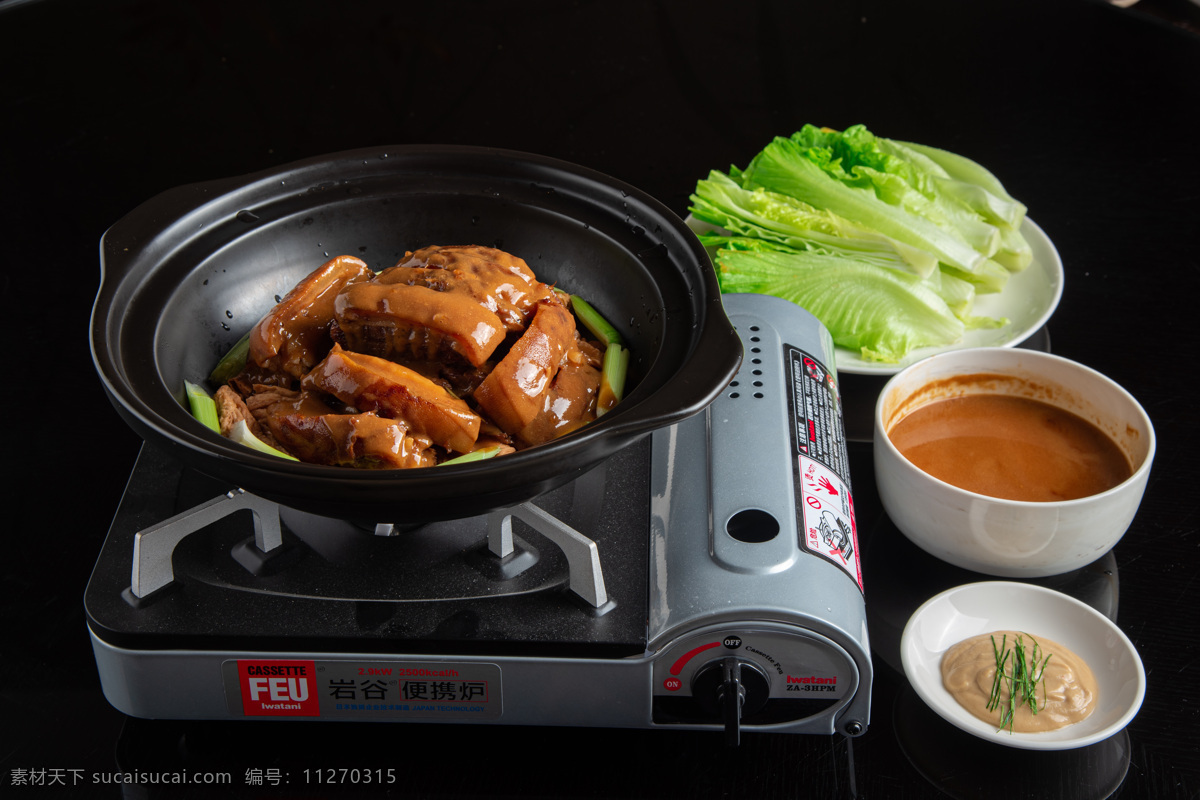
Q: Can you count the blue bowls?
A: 0